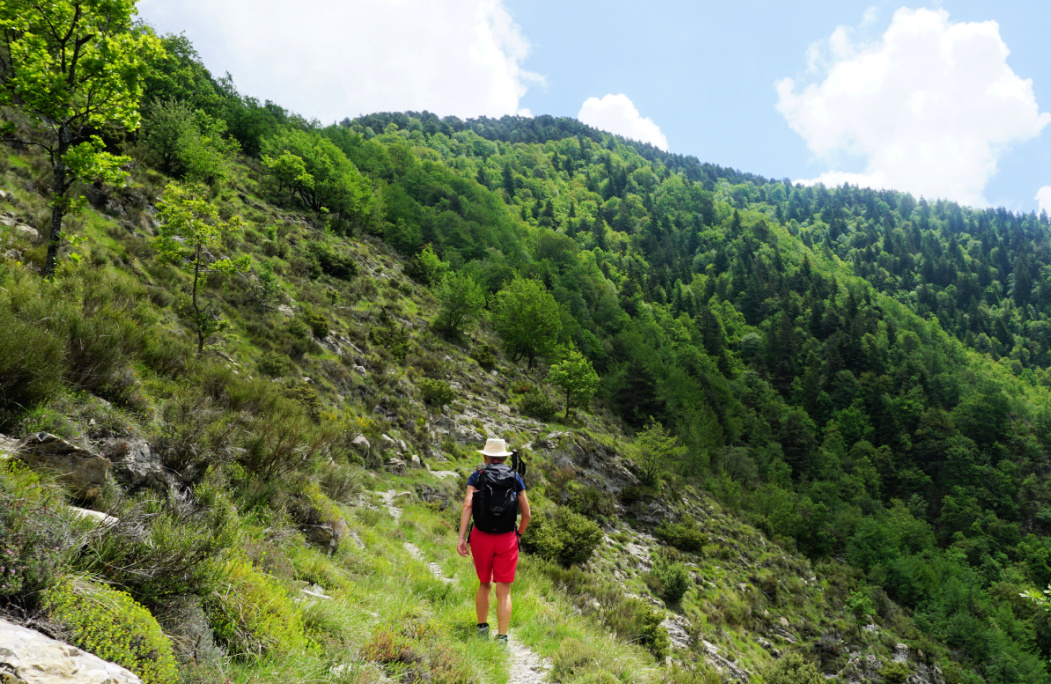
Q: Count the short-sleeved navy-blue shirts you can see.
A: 1